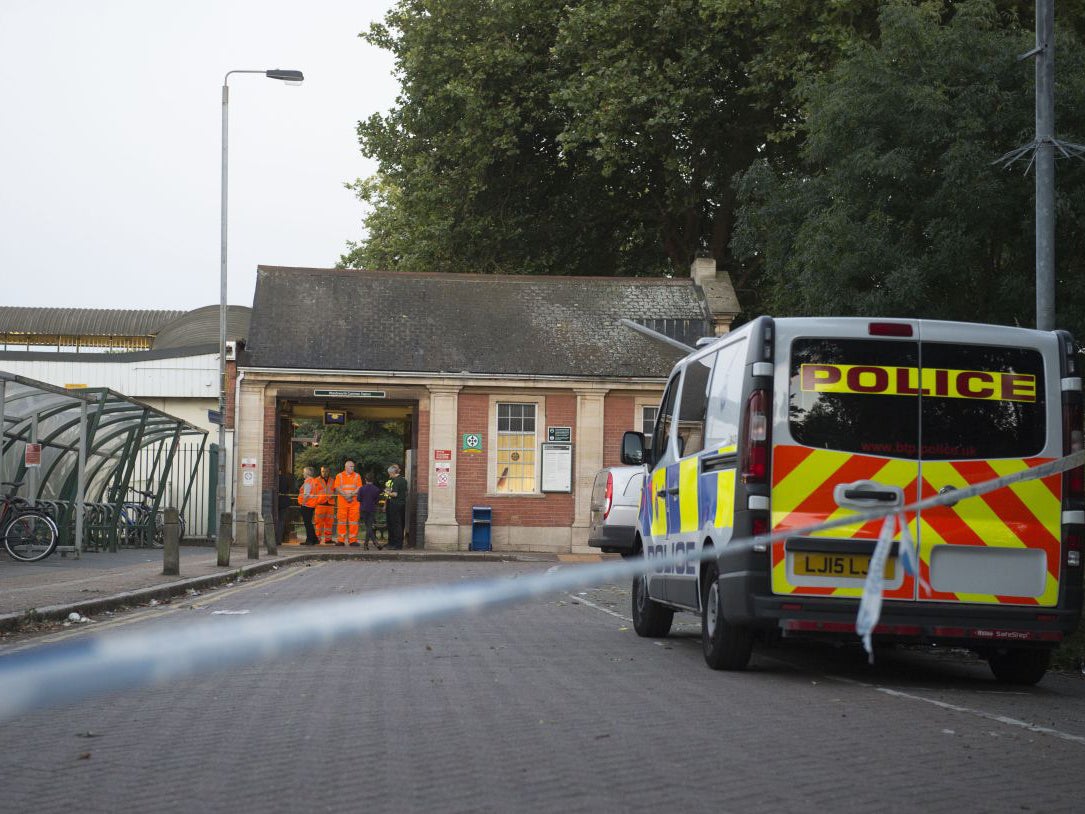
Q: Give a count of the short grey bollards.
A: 4